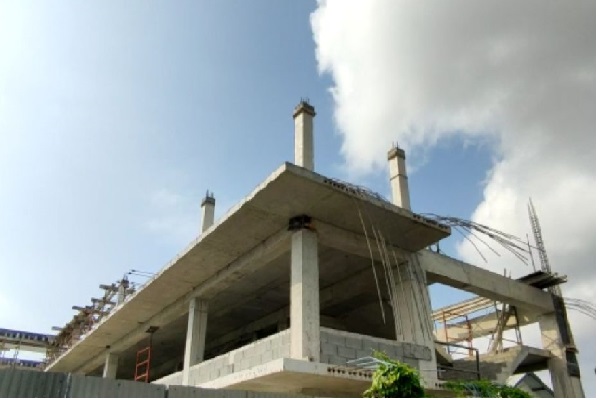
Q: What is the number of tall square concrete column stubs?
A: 3